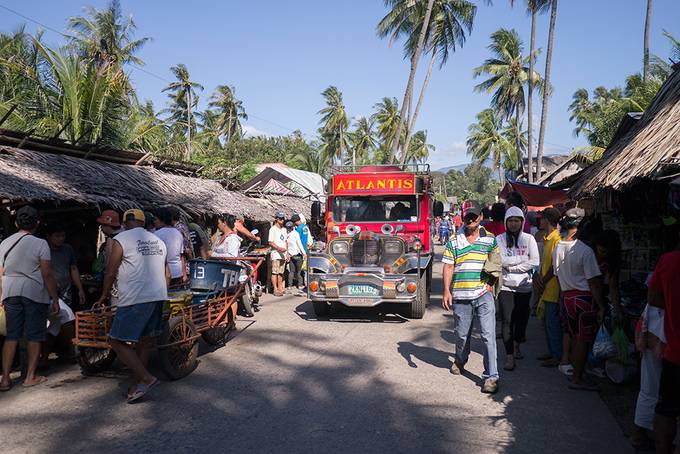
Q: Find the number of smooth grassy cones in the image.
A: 0